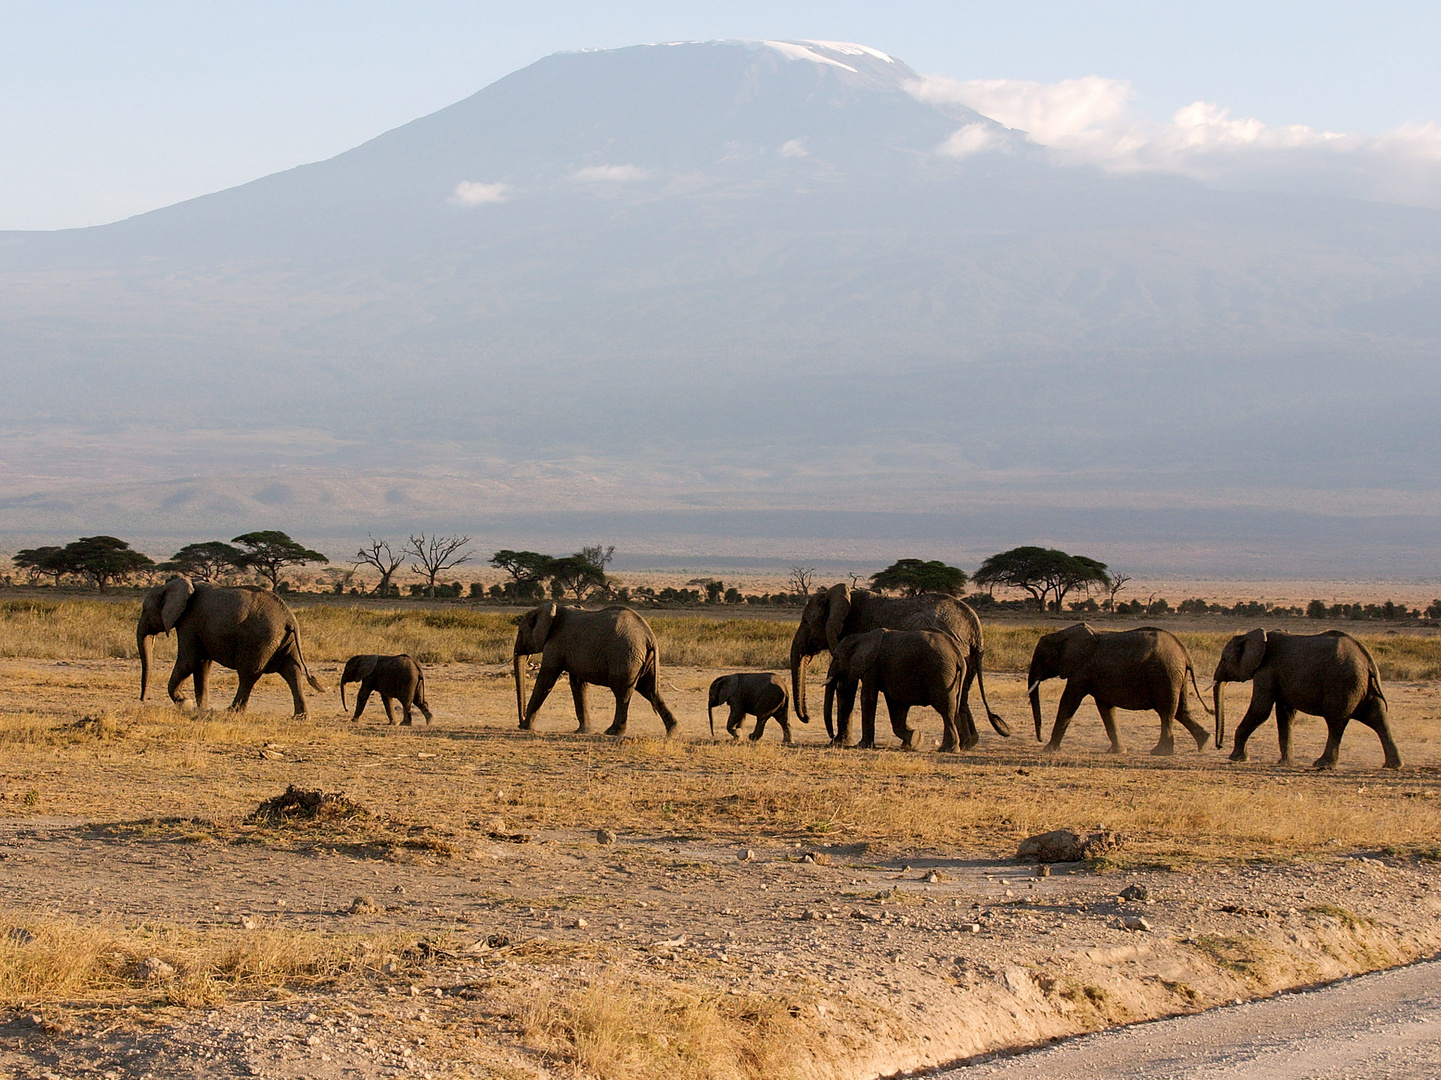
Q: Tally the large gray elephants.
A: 6